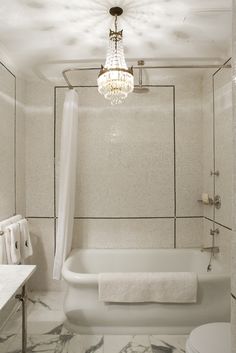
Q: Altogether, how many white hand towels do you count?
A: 2